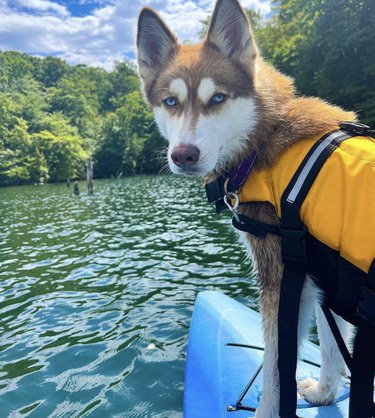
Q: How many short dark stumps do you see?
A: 2